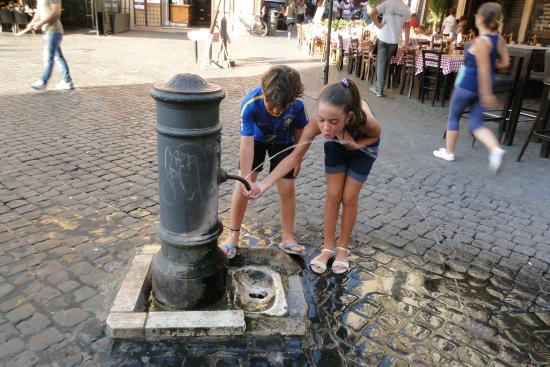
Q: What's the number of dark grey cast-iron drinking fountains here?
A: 1